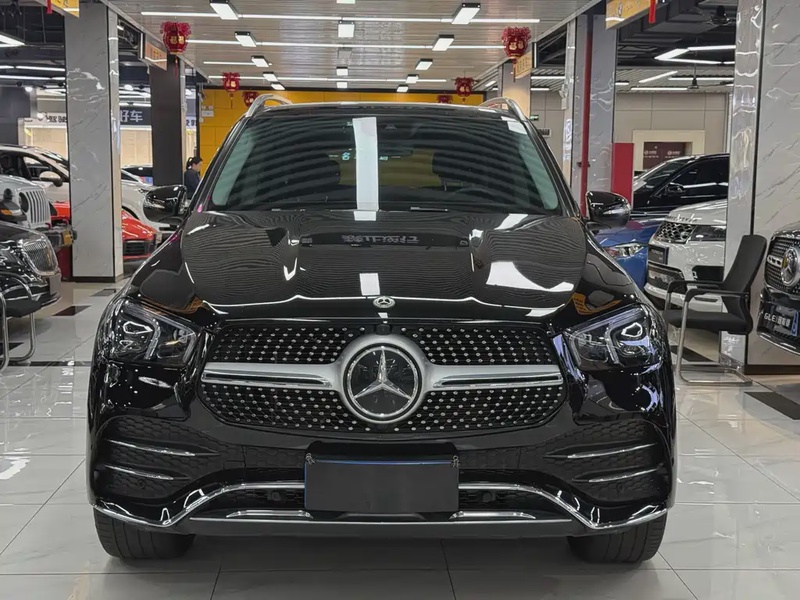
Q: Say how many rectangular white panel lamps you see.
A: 14